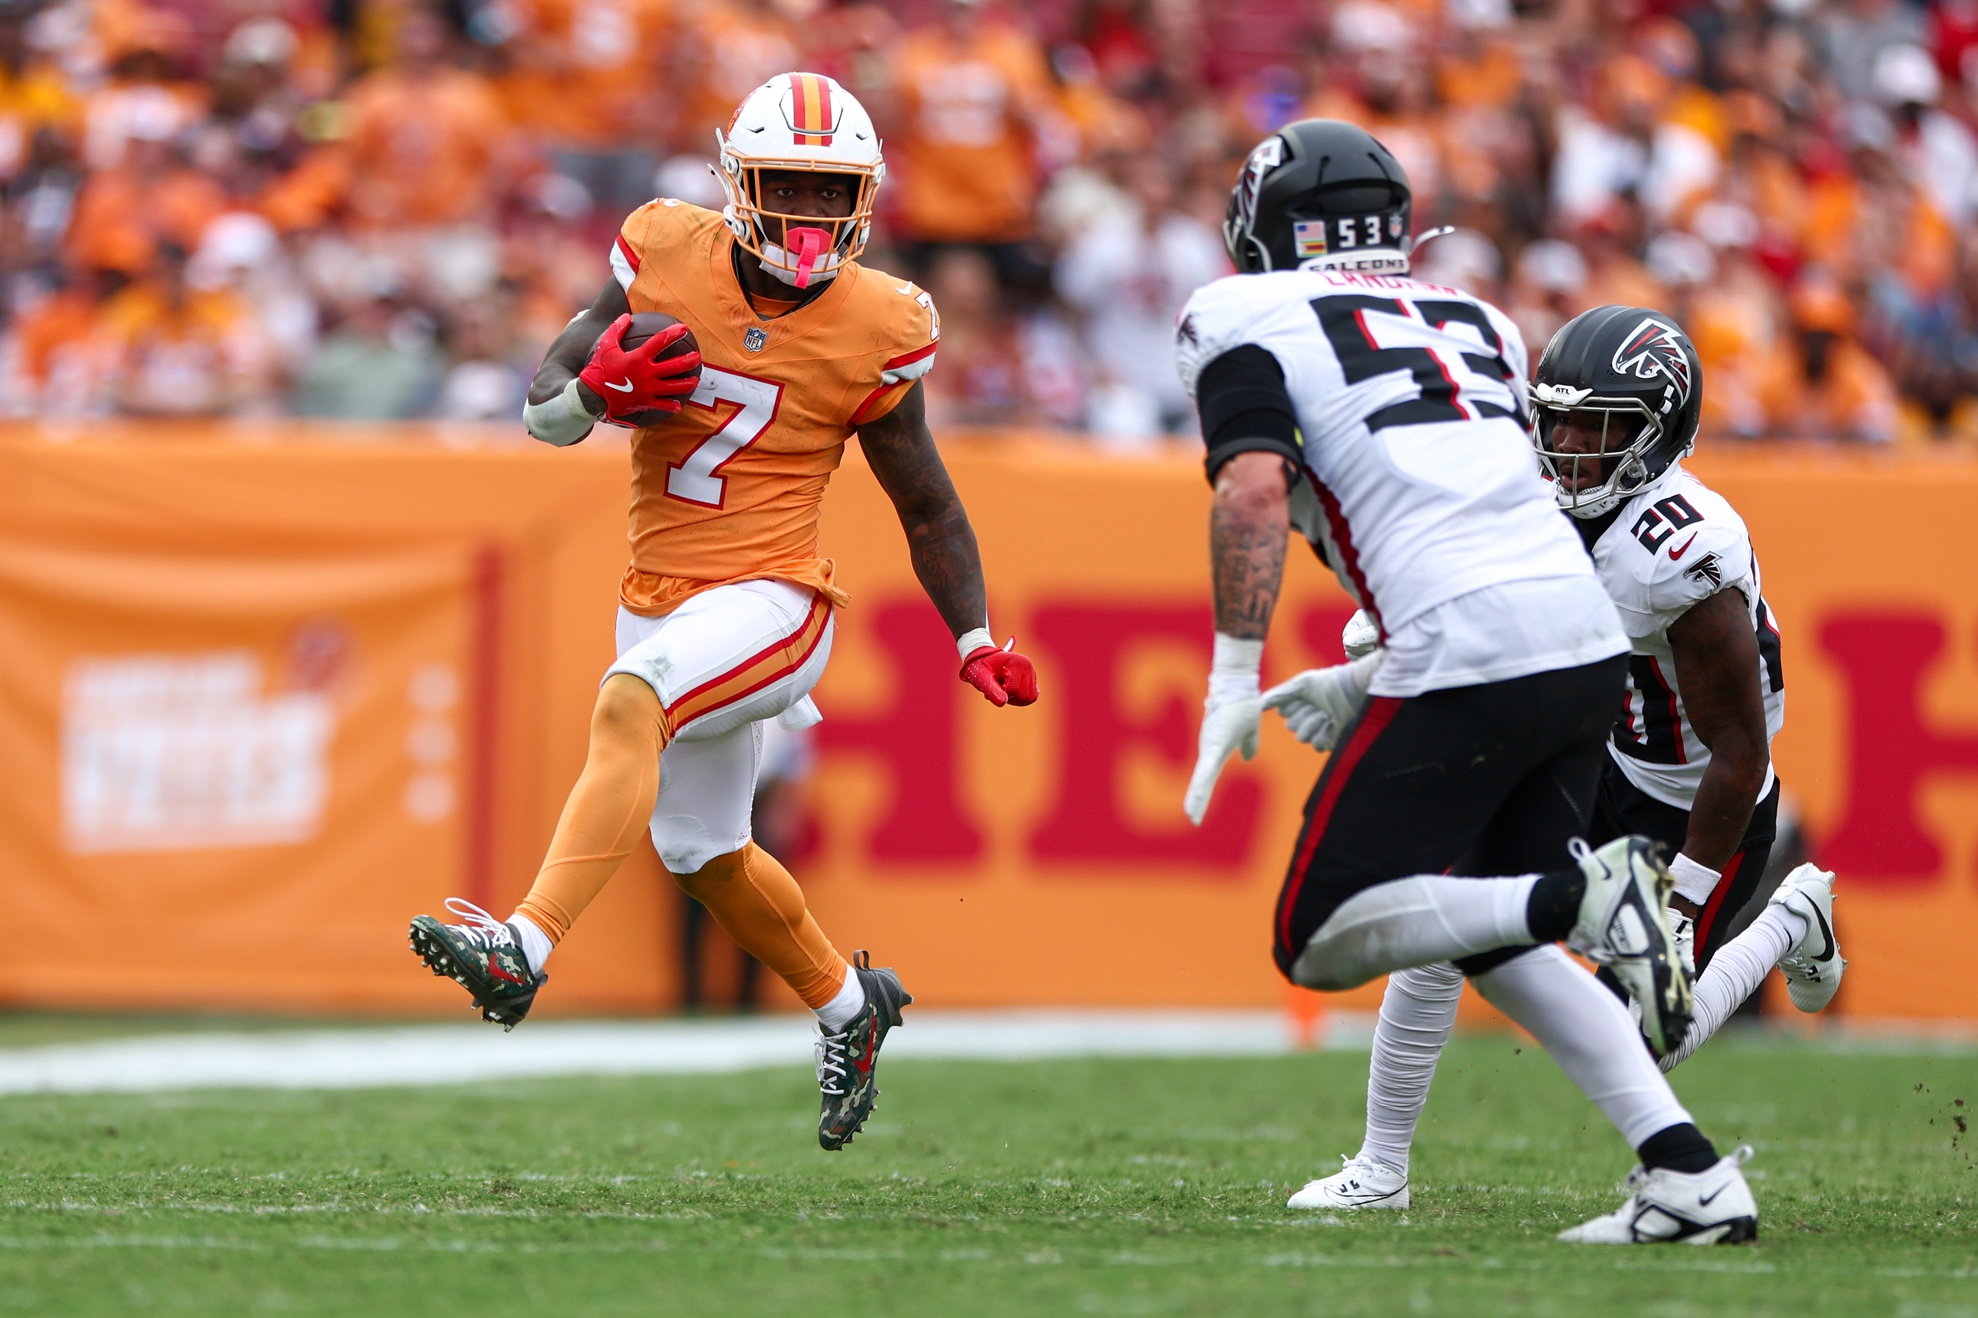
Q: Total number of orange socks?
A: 2